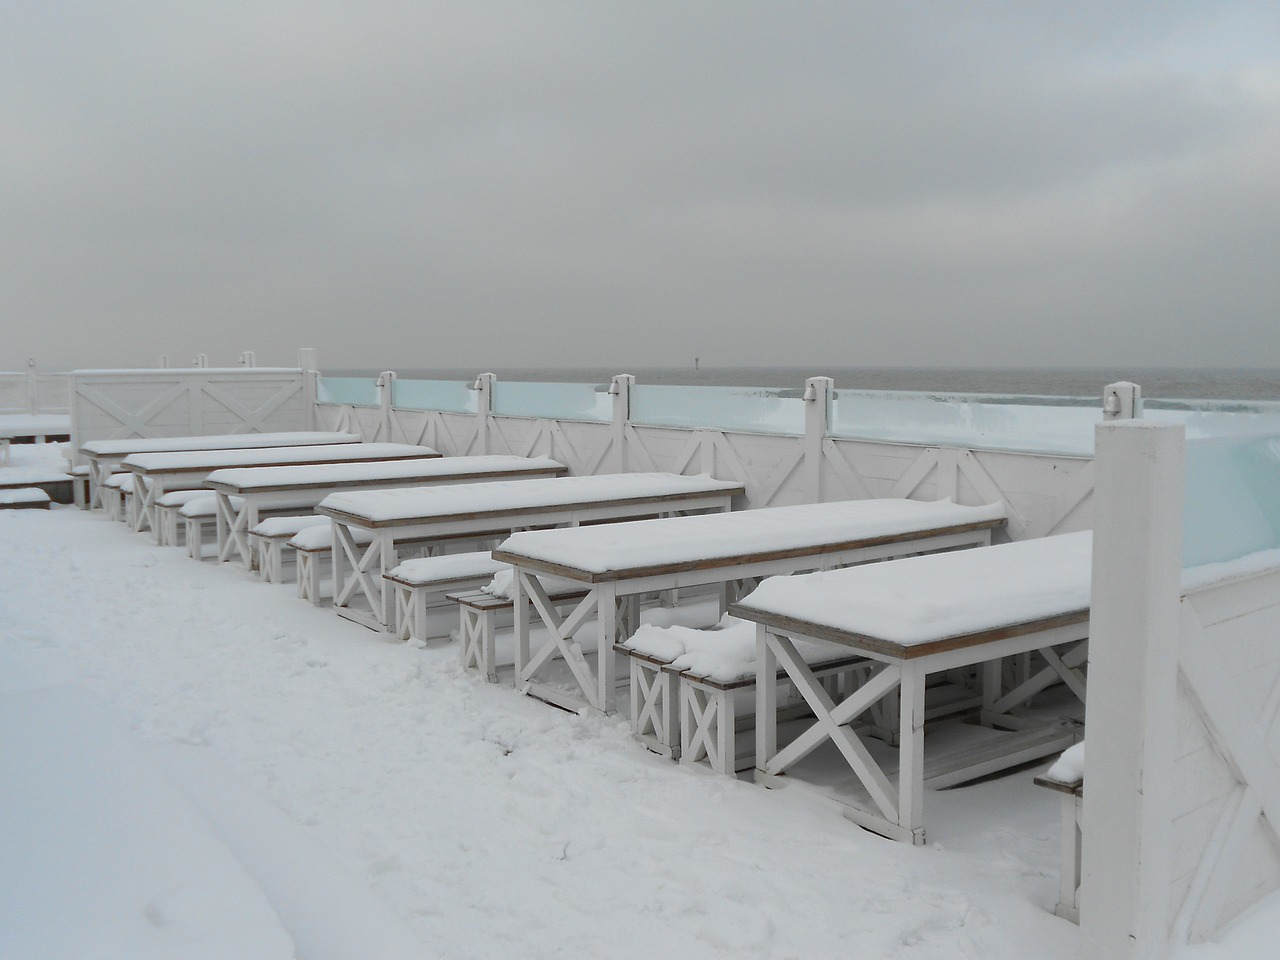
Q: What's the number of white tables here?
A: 6